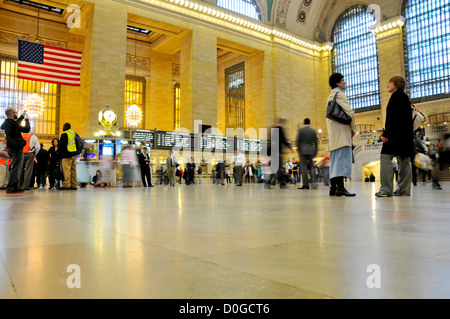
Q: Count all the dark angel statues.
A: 0